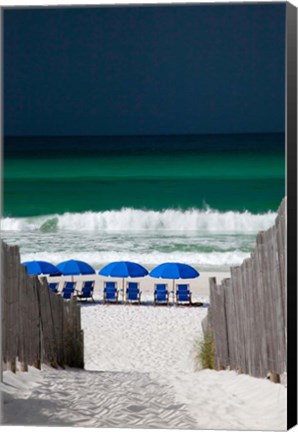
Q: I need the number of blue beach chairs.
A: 7